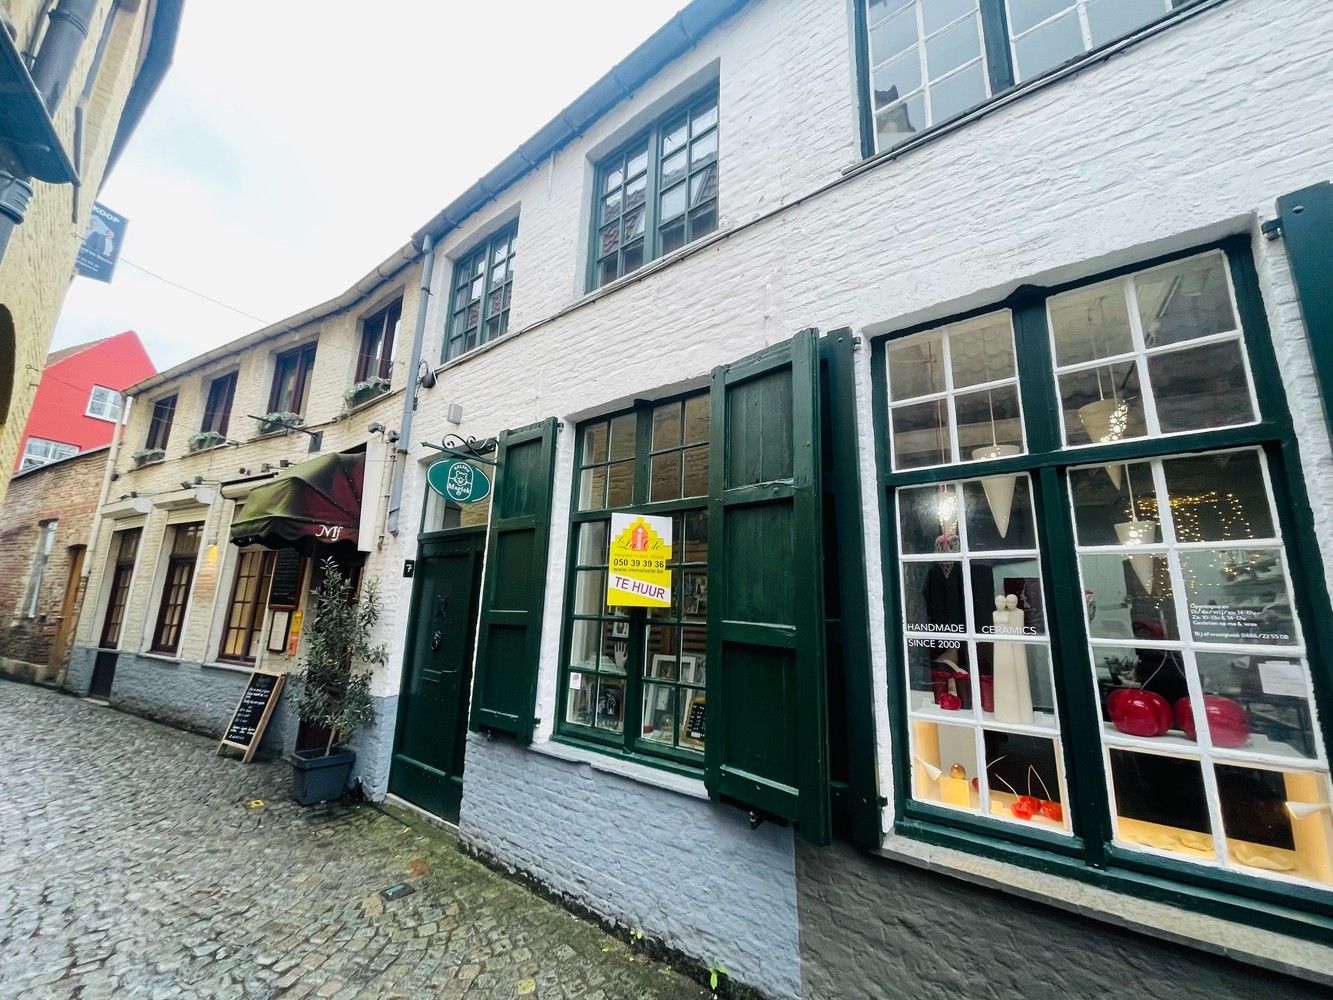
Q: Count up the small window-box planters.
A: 4